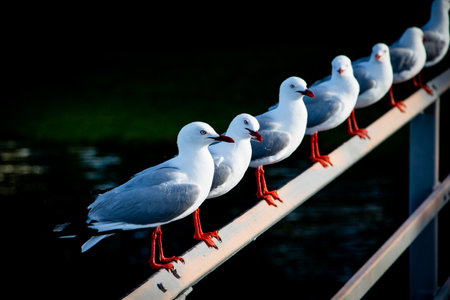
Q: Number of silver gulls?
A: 7